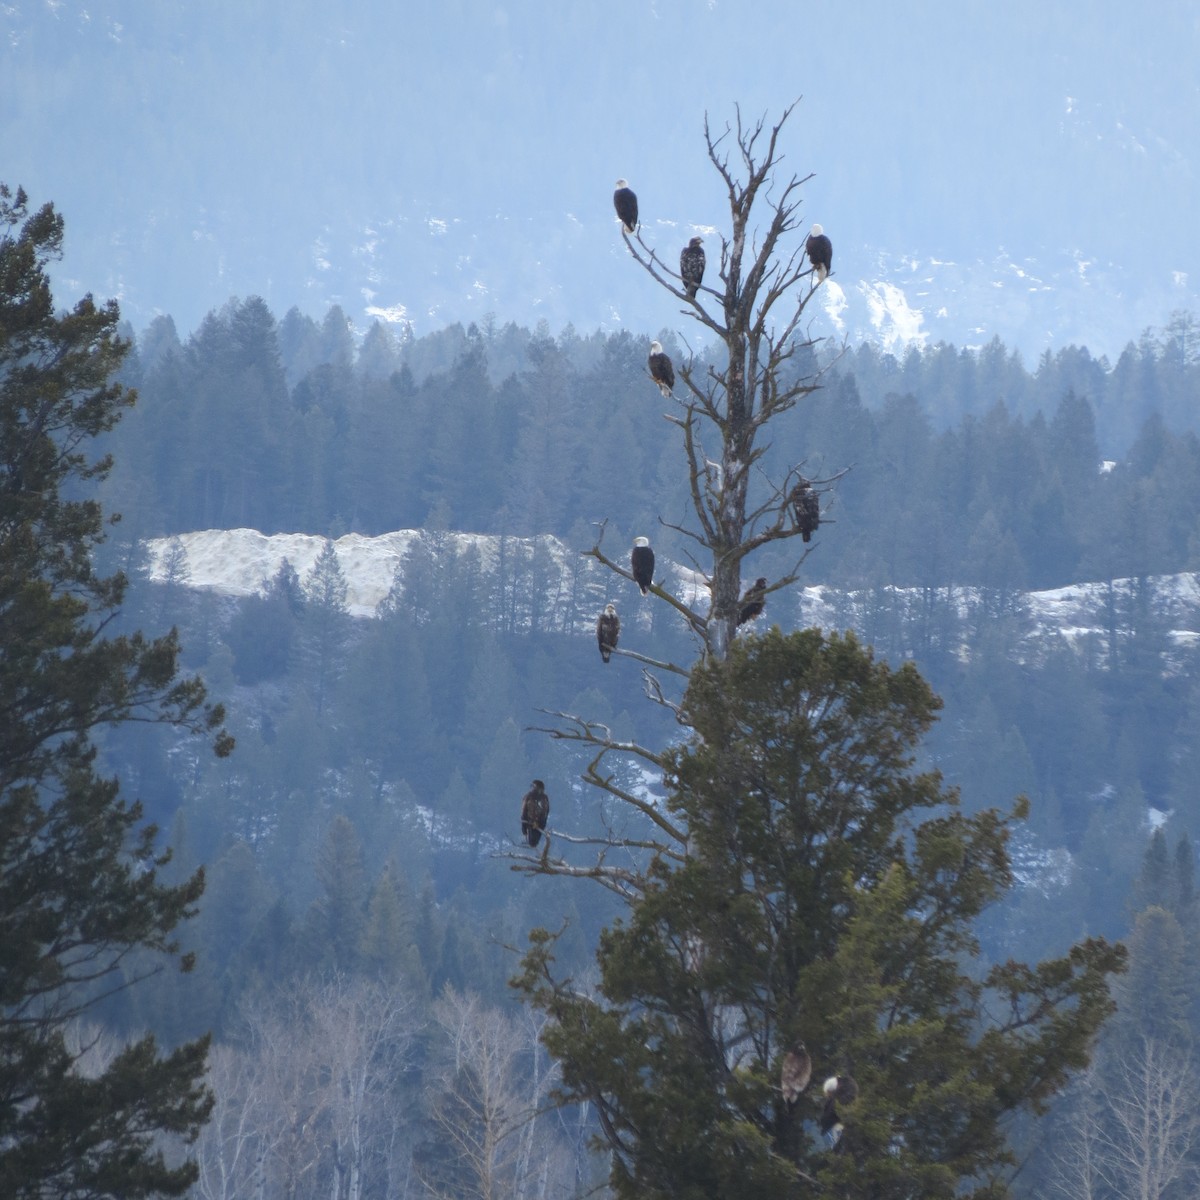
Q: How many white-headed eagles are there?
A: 6